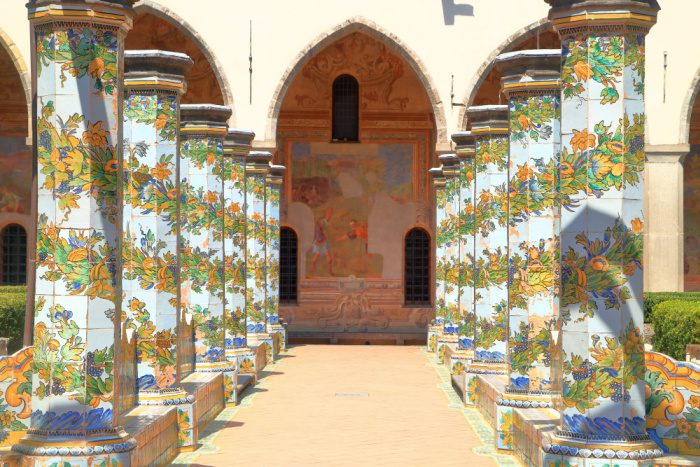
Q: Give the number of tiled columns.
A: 12